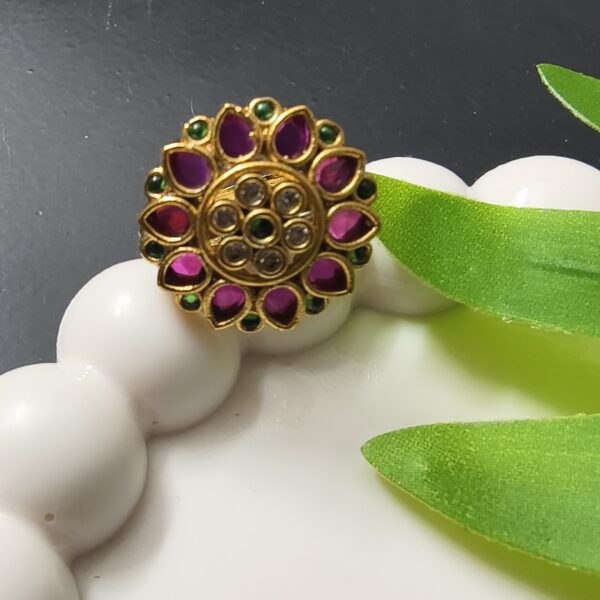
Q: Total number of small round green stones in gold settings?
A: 11